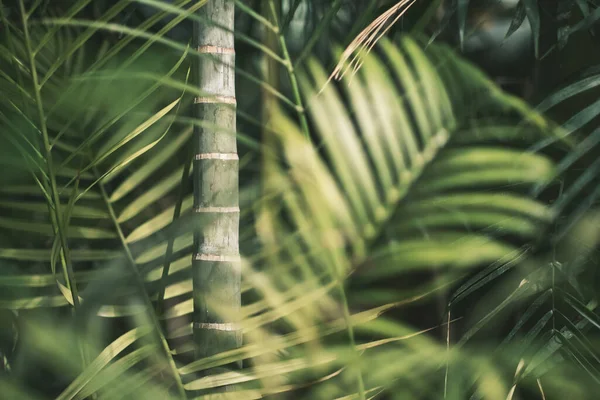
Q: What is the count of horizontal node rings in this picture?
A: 6